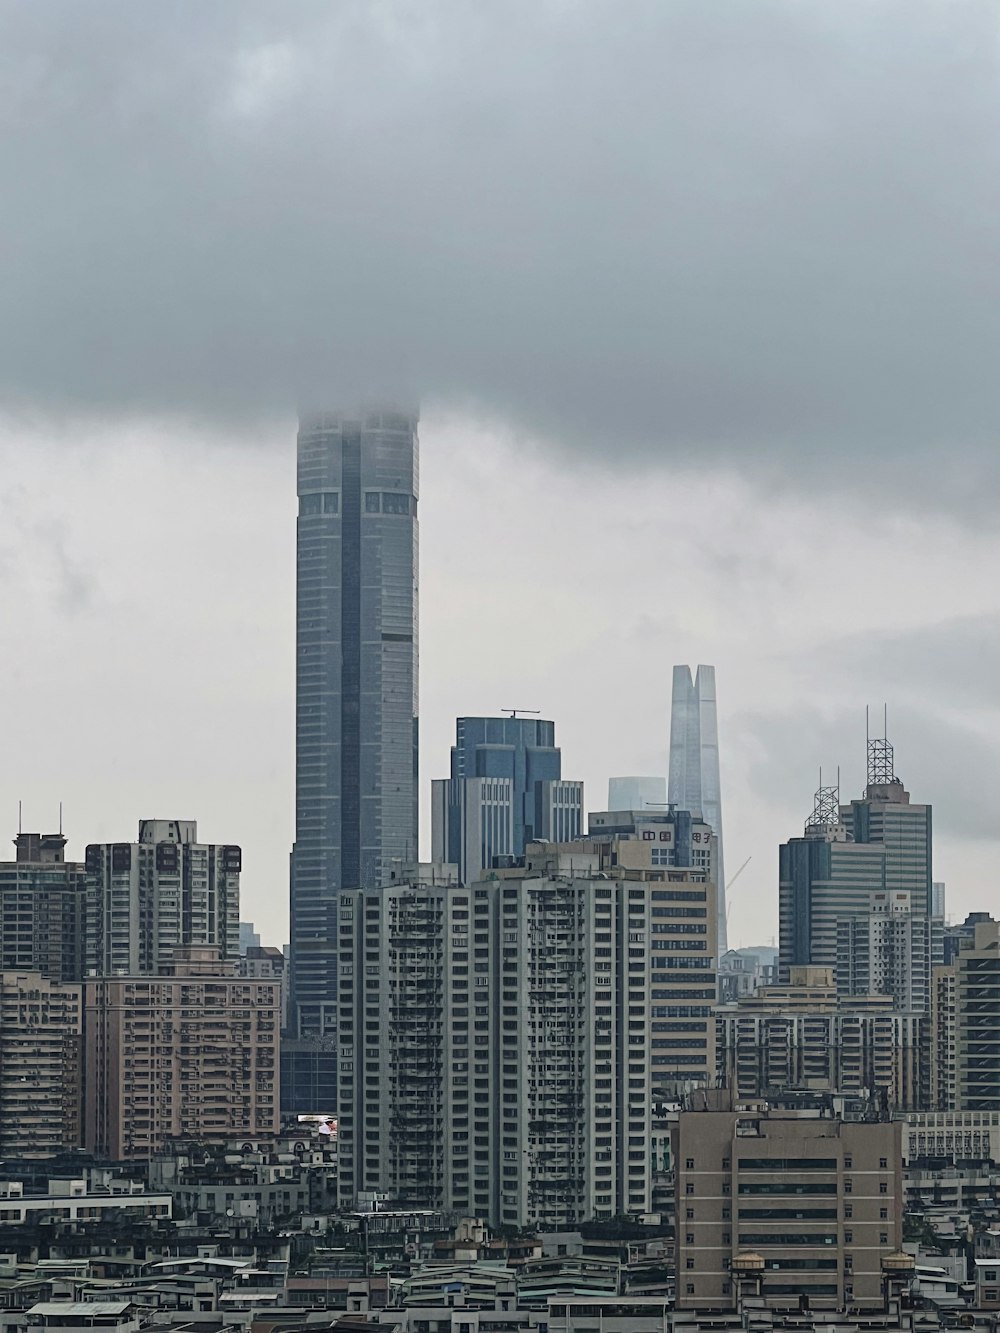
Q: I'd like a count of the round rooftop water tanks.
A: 2